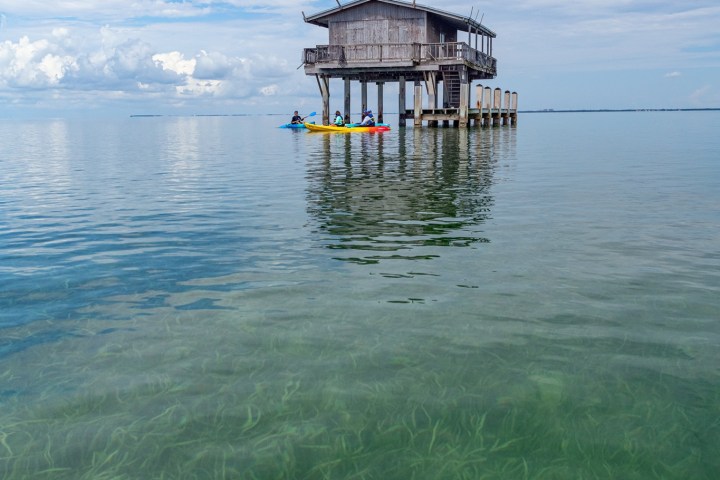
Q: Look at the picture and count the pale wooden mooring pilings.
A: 5